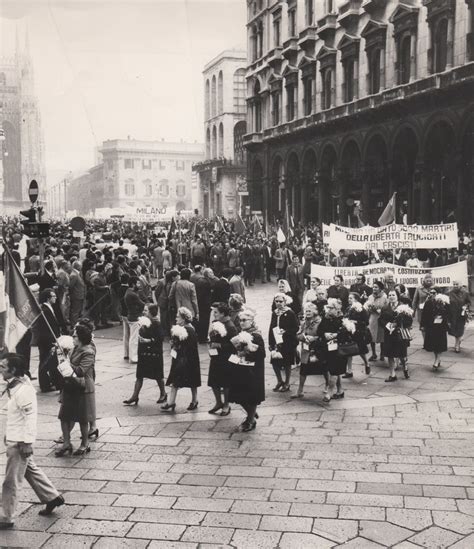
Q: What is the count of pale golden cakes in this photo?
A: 0